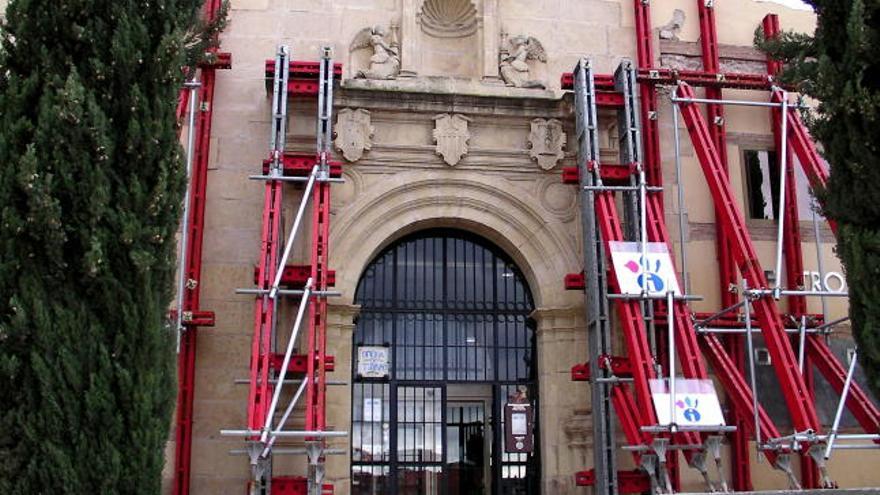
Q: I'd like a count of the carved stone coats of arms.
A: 3